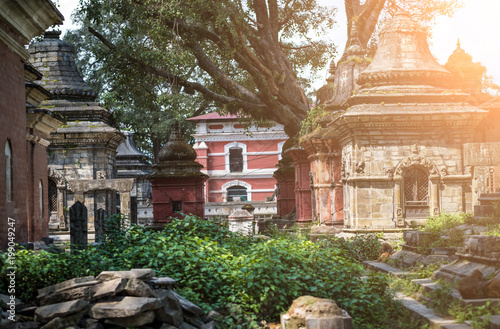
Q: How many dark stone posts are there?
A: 2